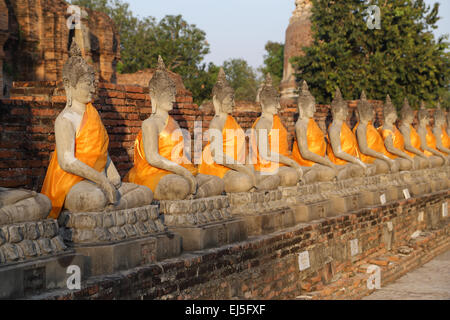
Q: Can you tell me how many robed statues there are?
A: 11